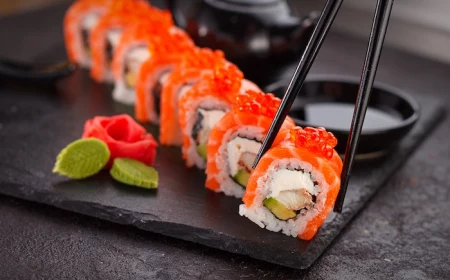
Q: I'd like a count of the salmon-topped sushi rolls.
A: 8